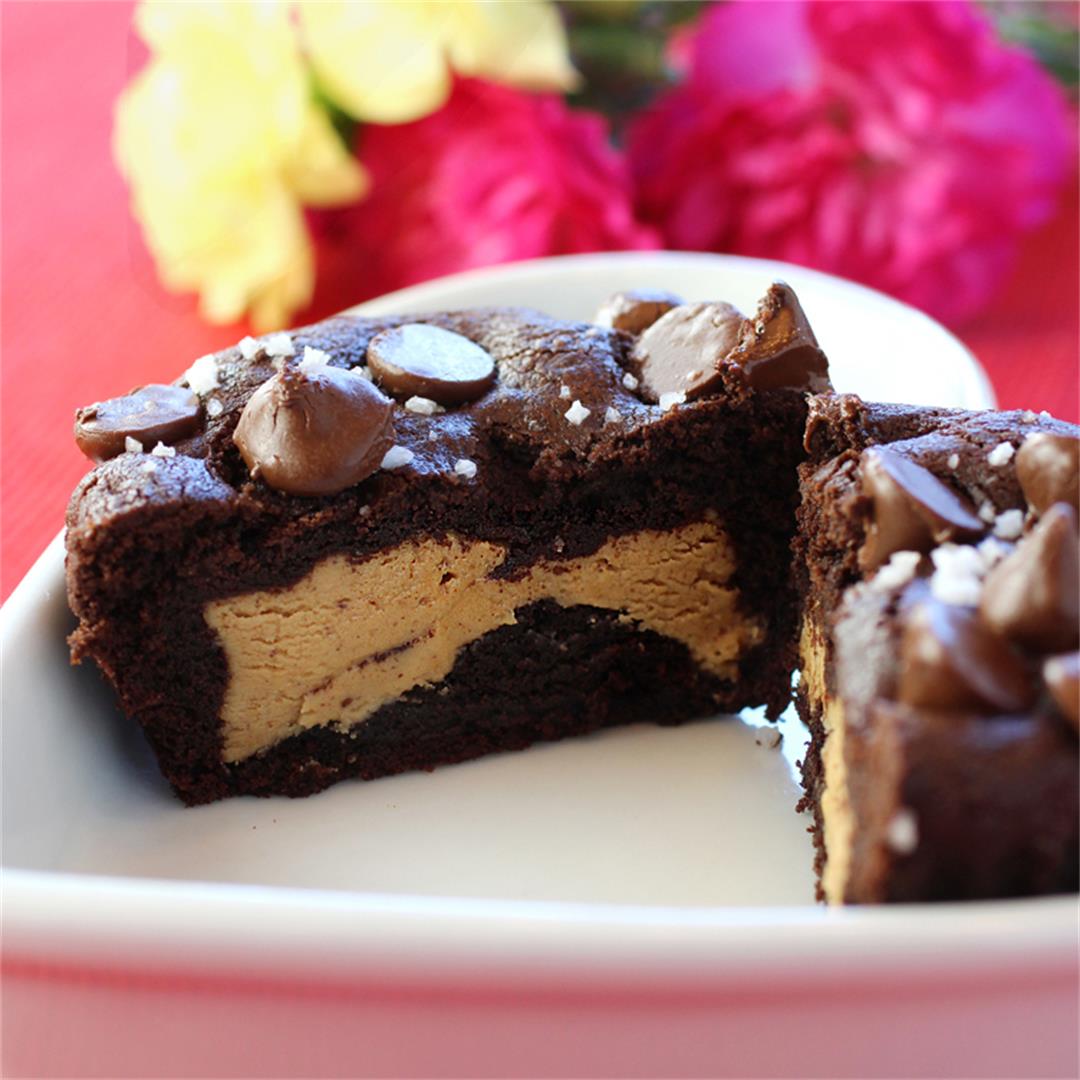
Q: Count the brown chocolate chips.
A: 11